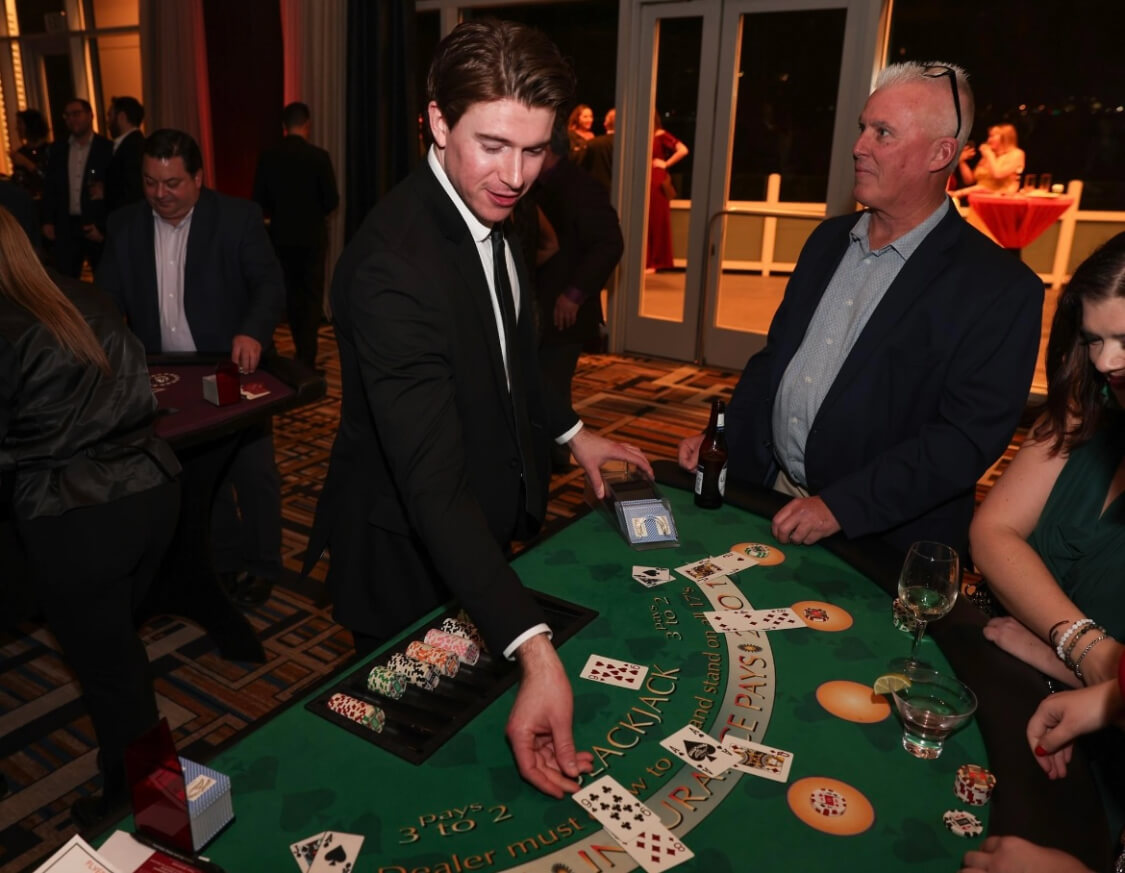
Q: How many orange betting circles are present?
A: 4